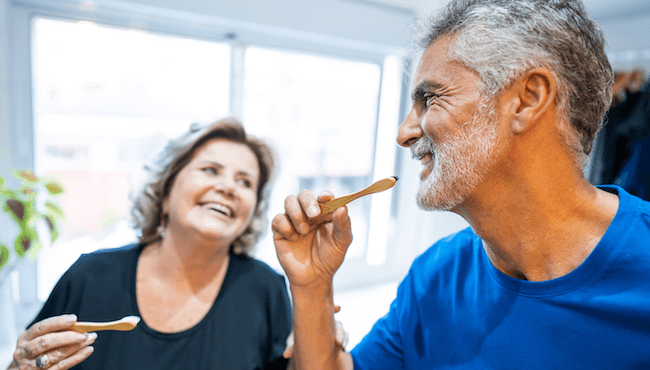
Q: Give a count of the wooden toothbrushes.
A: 2